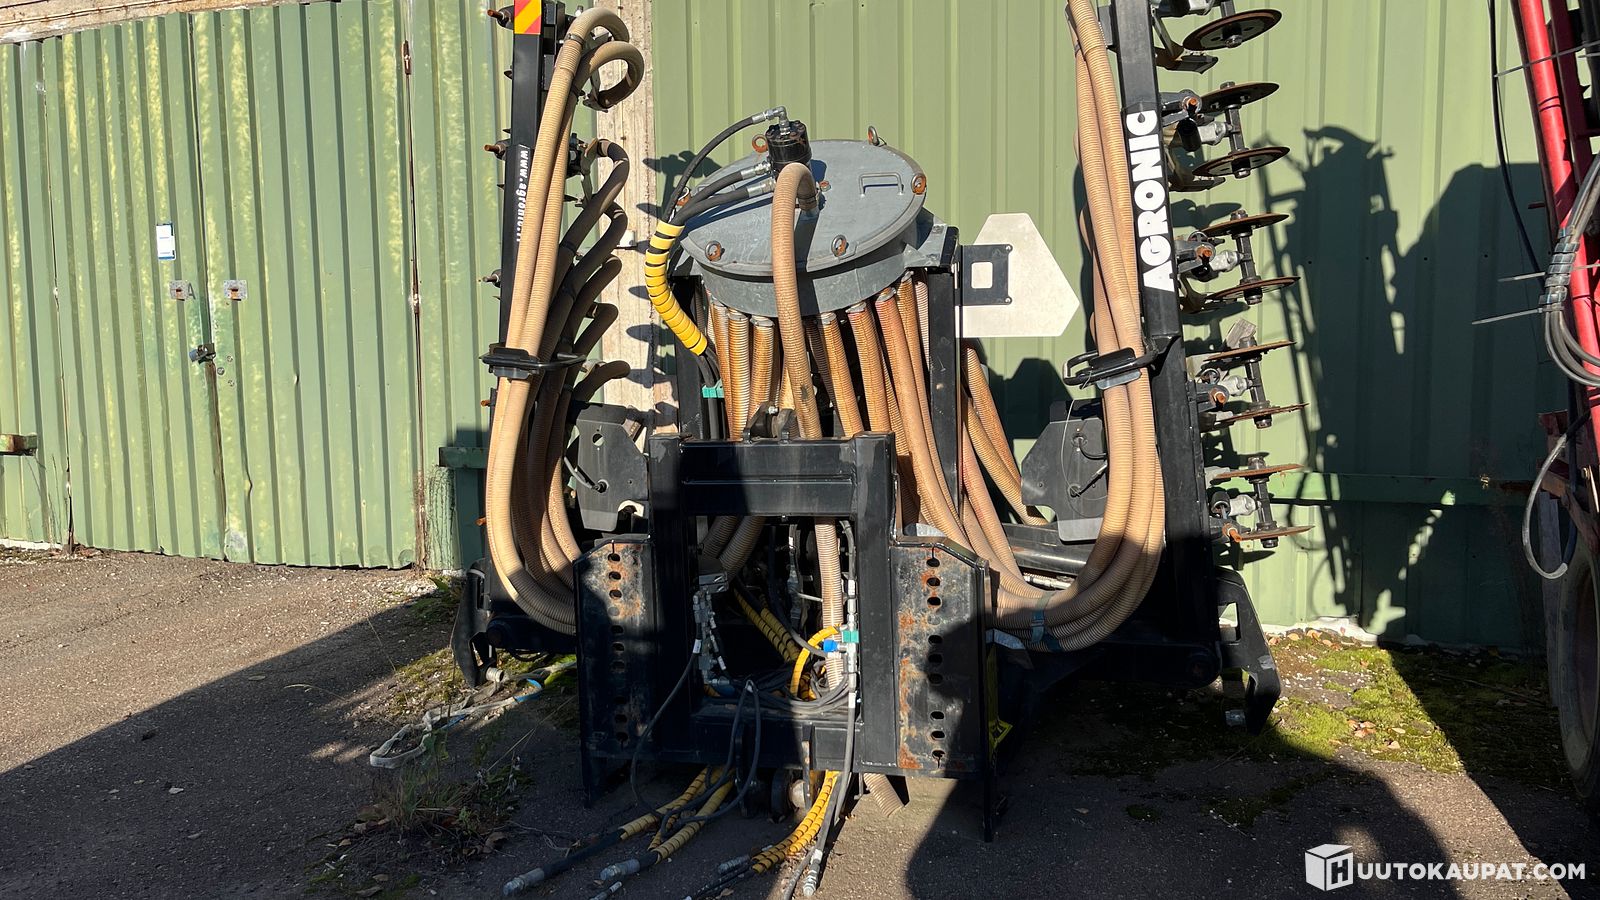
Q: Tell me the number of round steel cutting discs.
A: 9